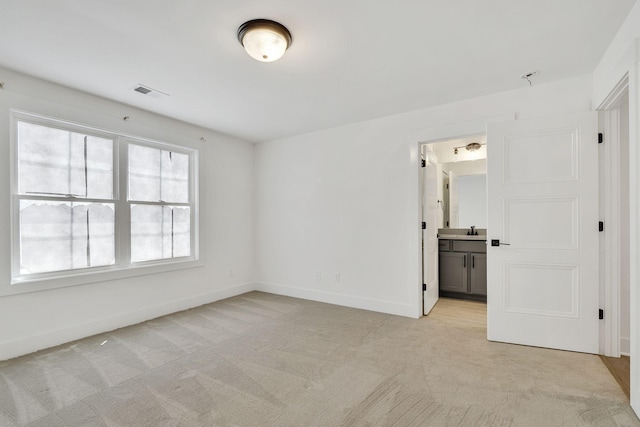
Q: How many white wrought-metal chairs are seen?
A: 0